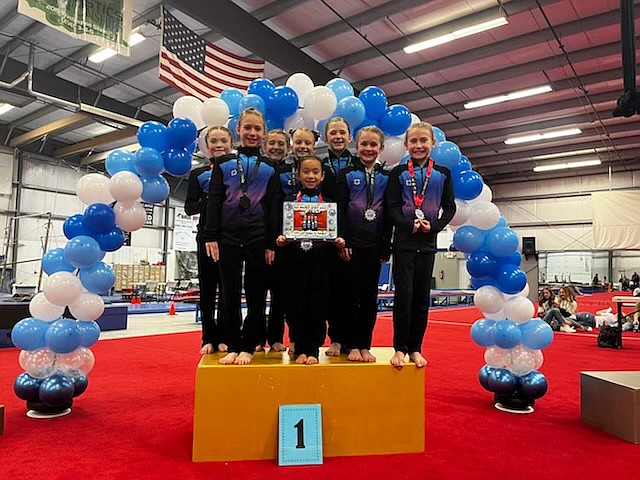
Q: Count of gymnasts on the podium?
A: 8